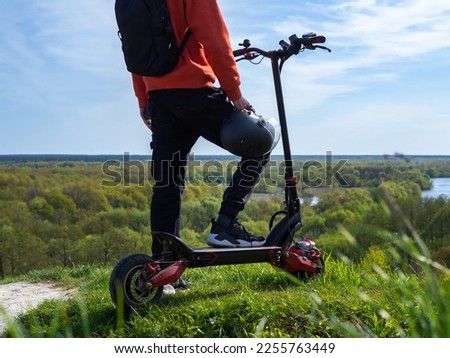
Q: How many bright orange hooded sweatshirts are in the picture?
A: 1